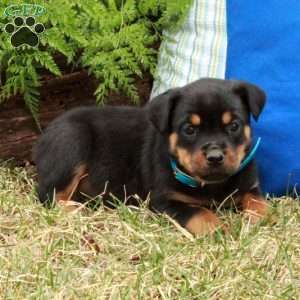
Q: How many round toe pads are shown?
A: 4